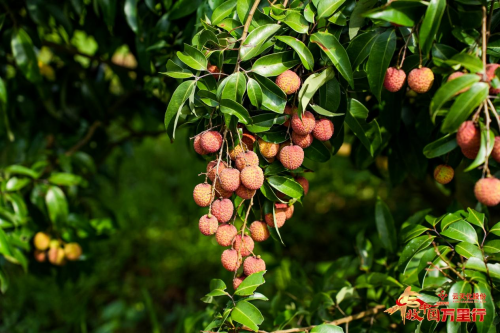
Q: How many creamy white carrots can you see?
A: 0